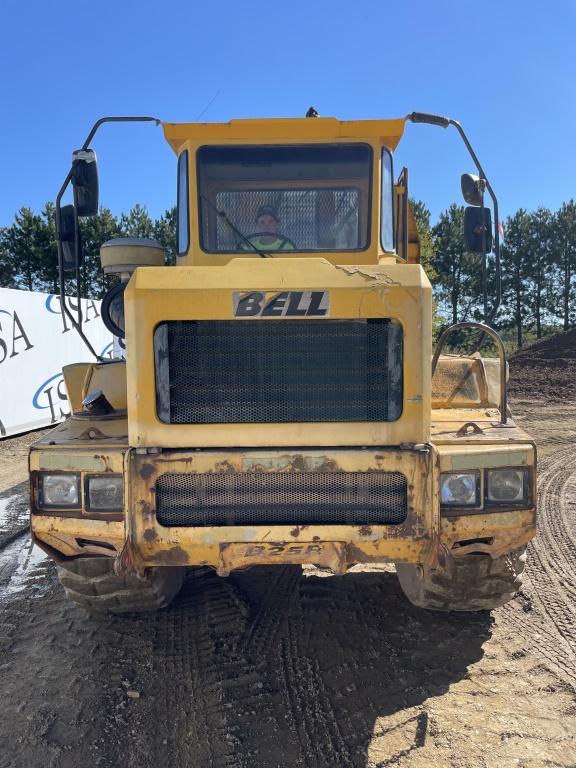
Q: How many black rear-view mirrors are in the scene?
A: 4